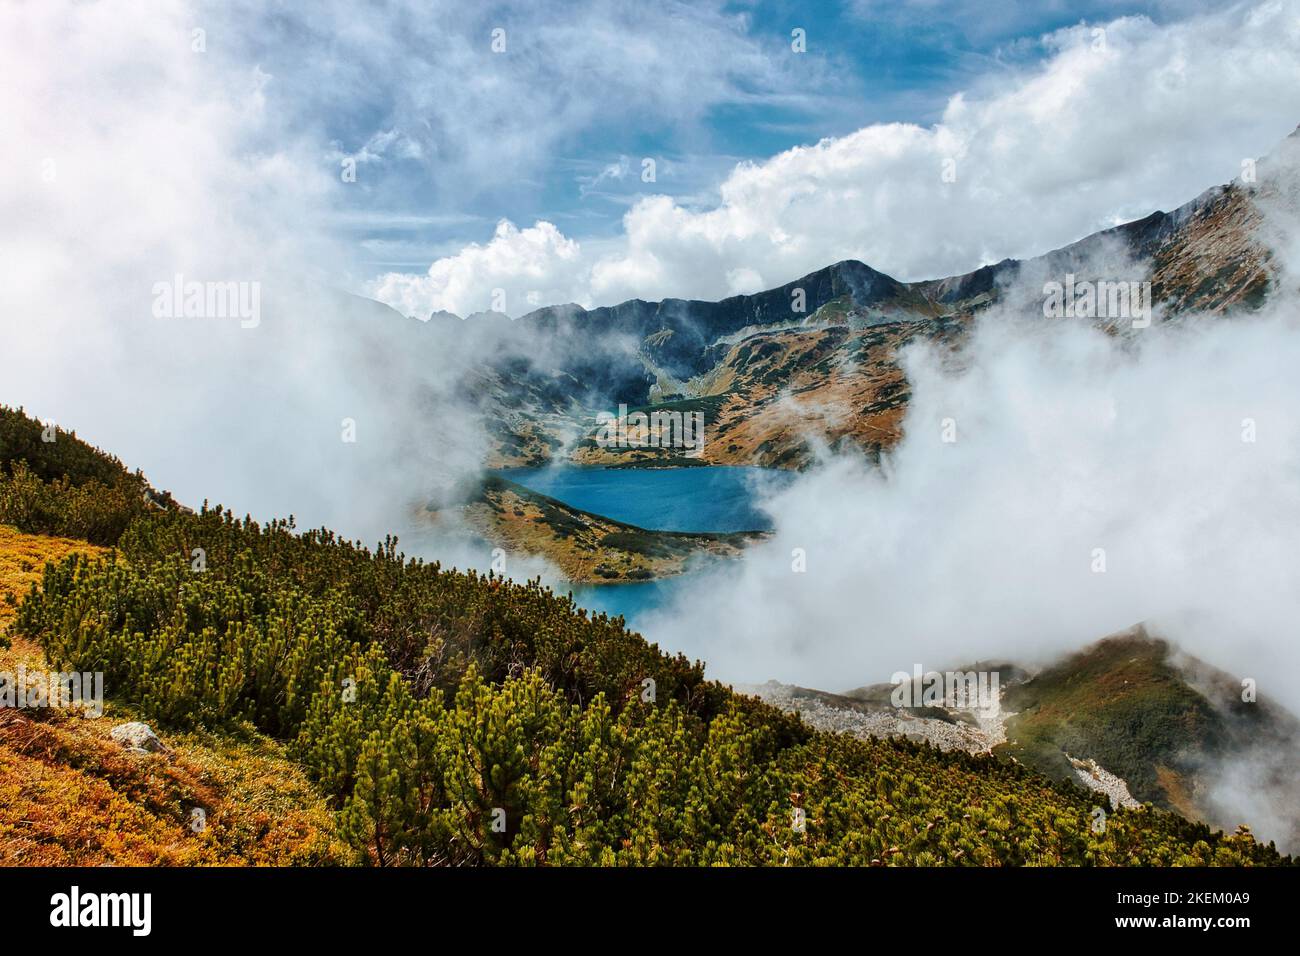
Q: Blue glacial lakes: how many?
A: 2